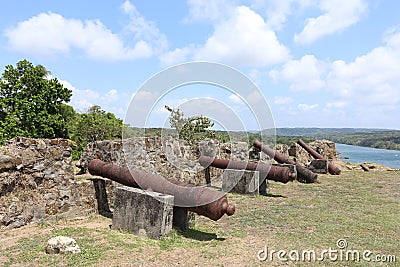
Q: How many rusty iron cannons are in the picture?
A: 4